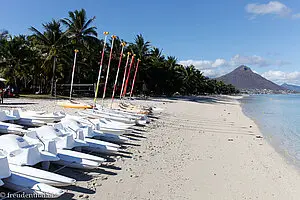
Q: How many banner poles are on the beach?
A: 7